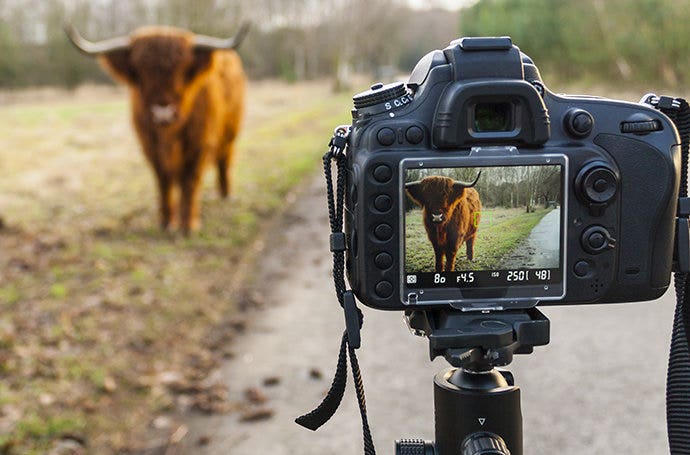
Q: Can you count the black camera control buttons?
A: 11